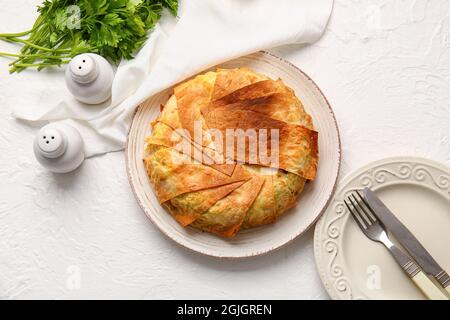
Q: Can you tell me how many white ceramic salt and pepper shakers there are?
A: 2